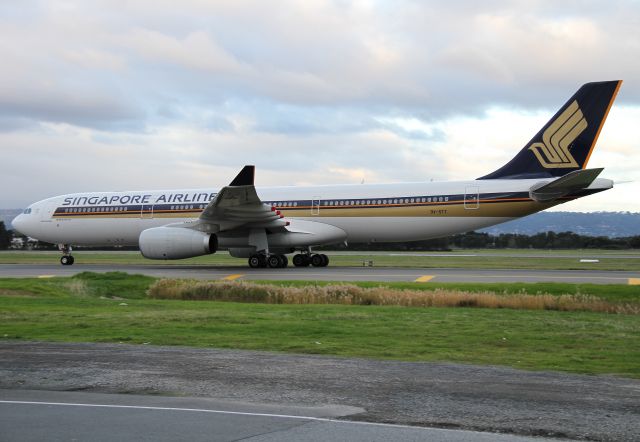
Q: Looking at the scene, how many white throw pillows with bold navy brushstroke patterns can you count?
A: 0